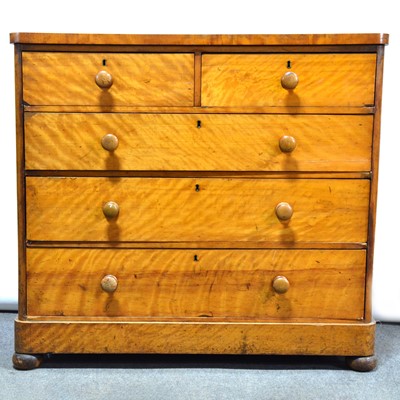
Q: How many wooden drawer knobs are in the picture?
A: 8